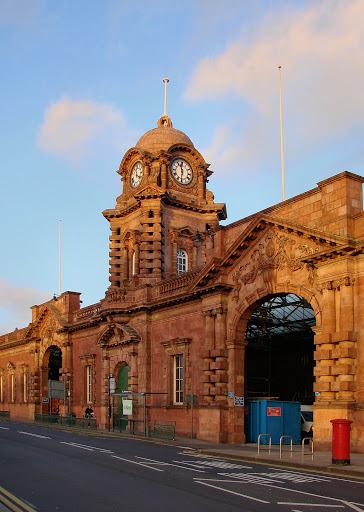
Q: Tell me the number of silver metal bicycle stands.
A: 3